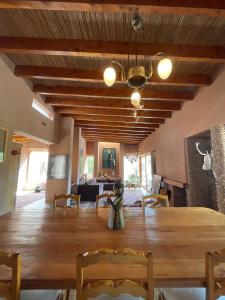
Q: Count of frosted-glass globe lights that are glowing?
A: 3